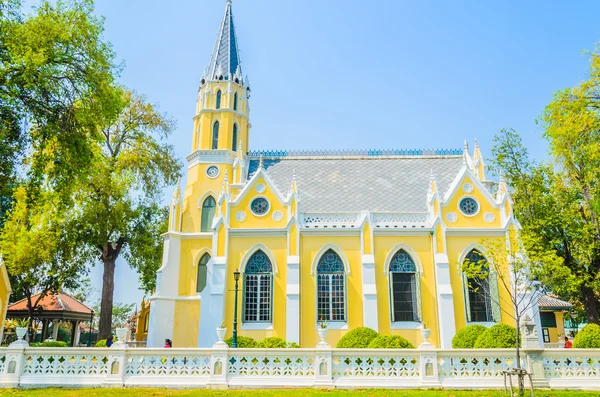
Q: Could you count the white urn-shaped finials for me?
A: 5